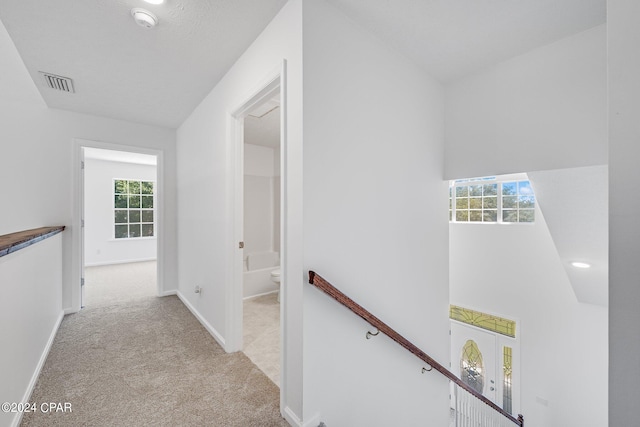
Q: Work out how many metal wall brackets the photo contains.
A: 2